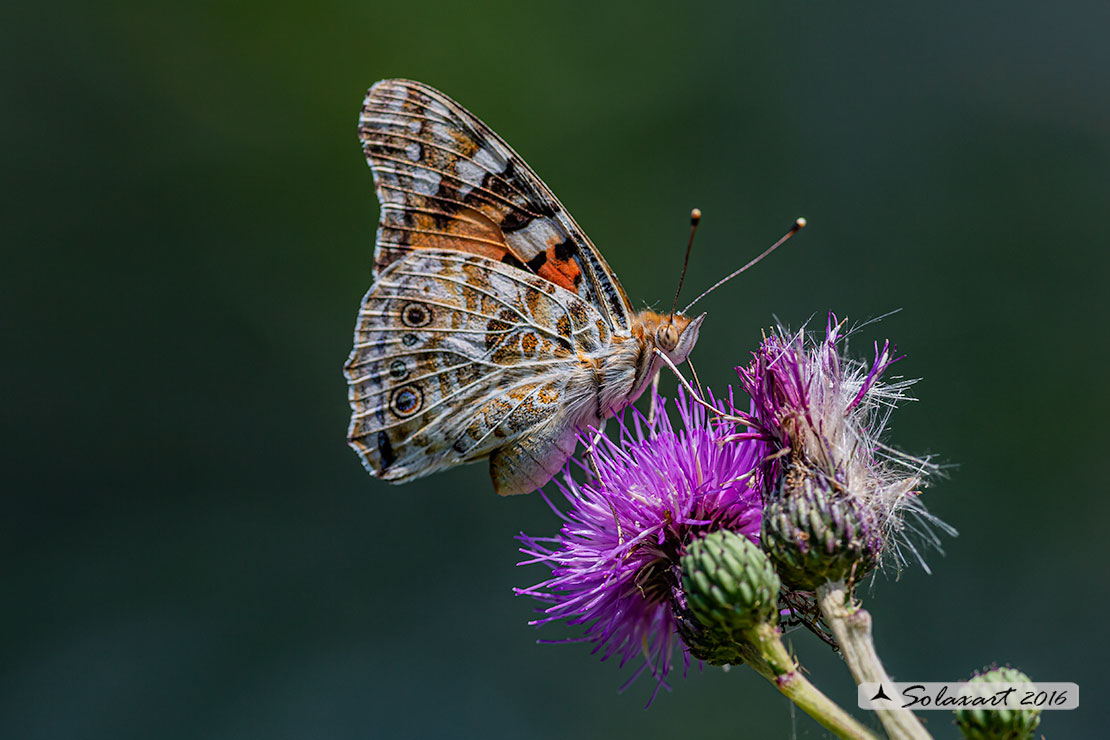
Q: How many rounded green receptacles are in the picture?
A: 3